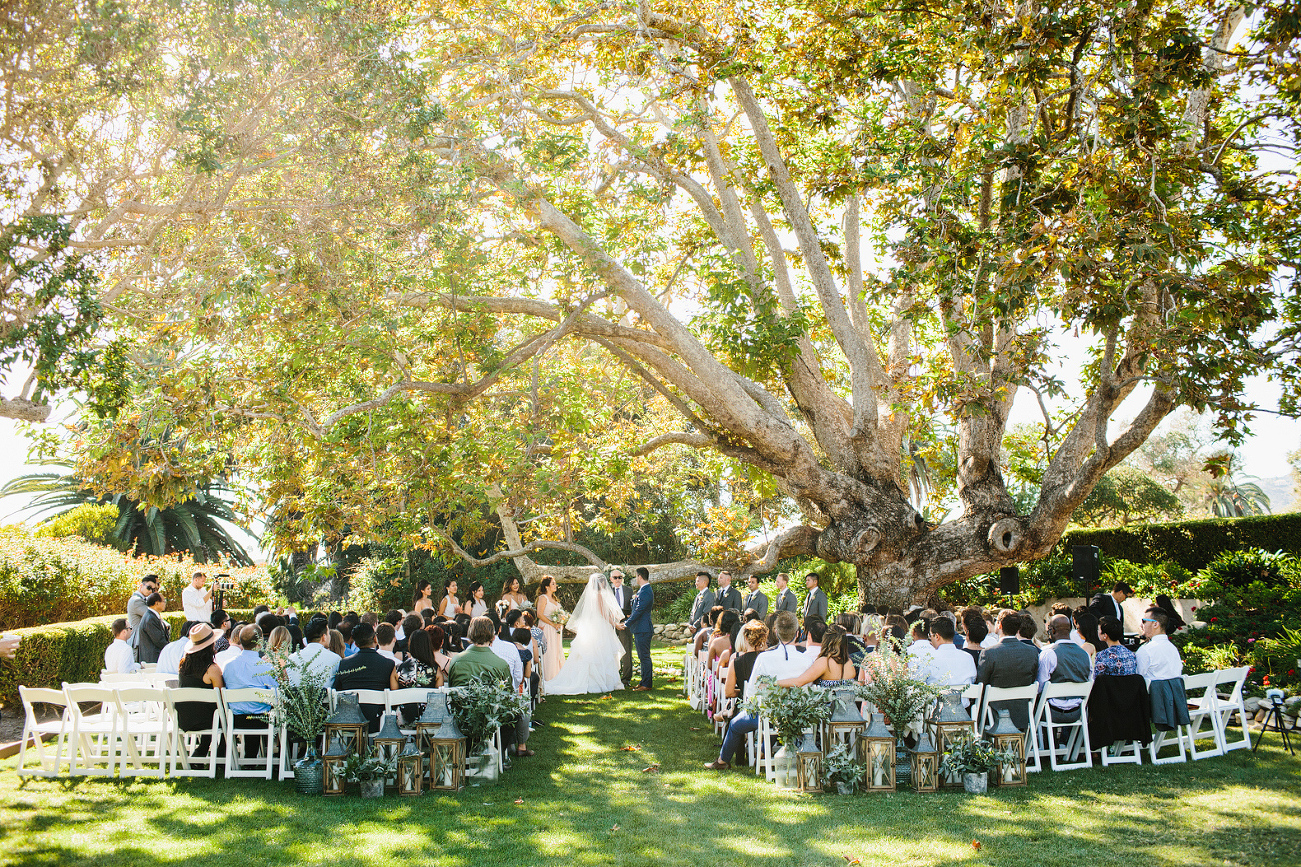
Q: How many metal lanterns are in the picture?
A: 12